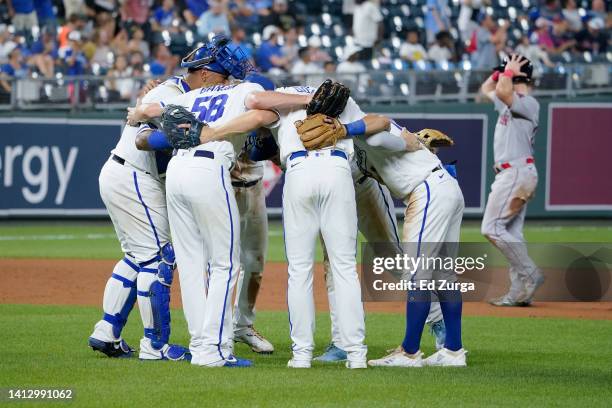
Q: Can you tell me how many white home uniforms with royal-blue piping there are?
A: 6